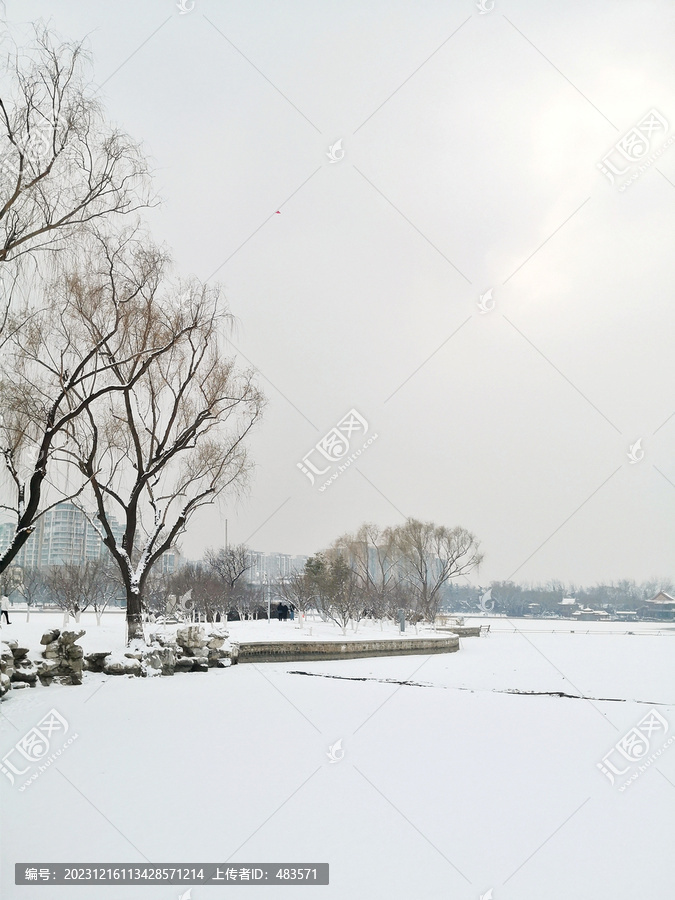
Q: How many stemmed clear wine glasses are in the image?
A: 0